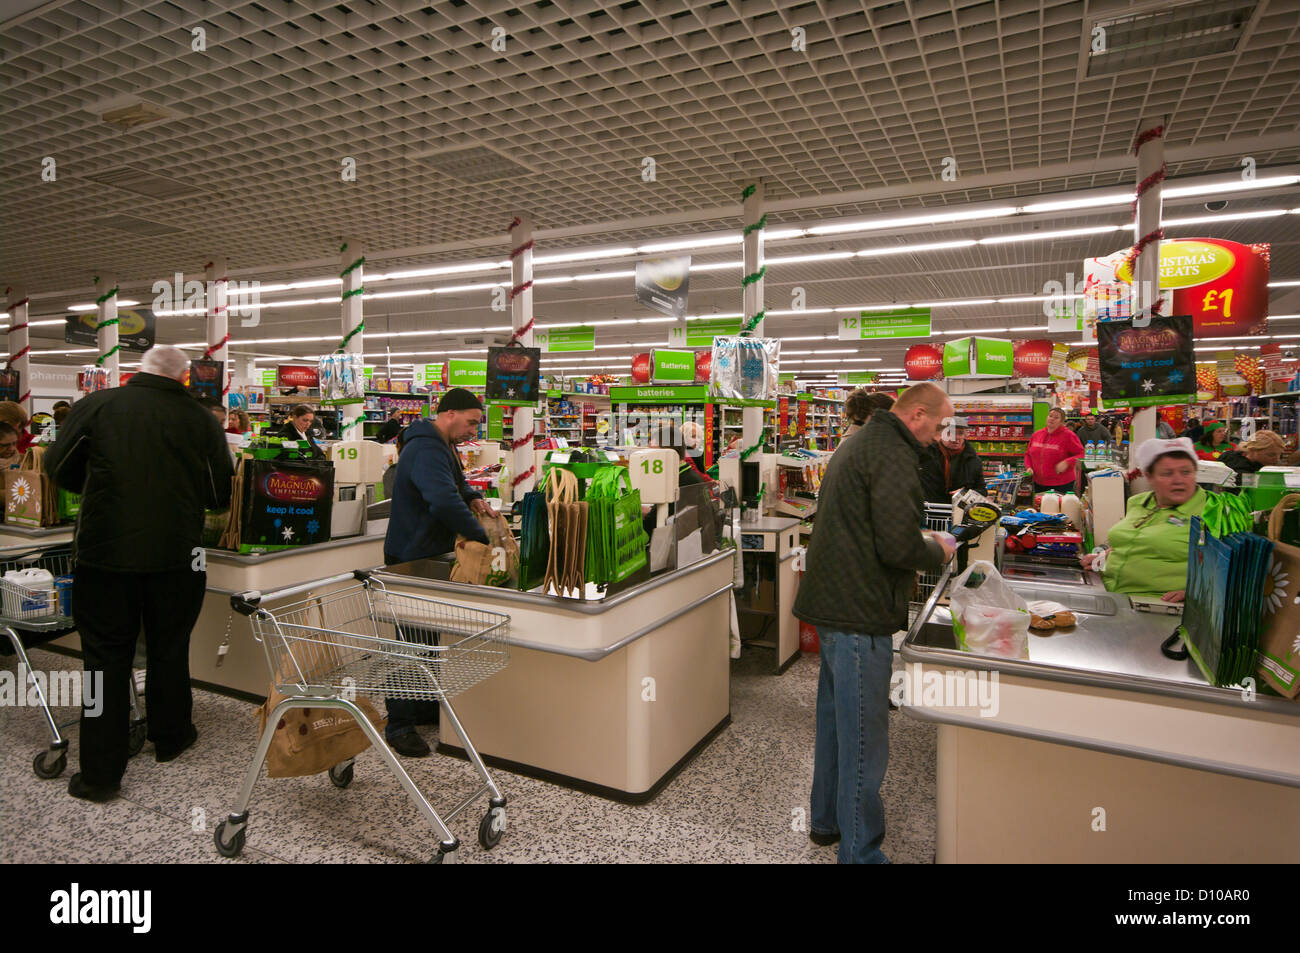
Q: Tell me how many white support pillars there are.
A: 7